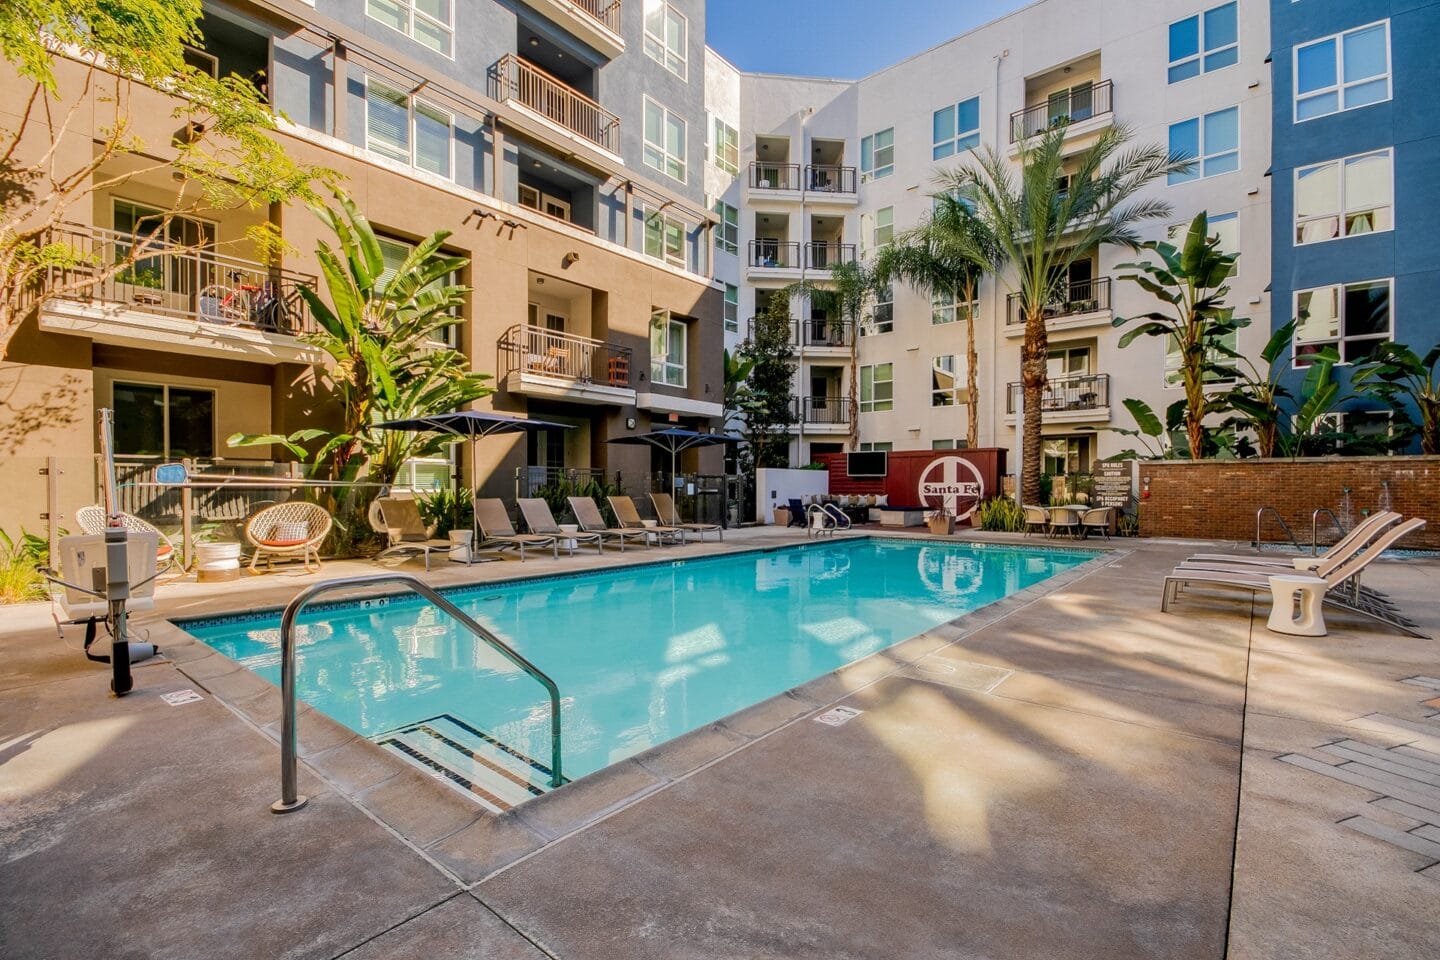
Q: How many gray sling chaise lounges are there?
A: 9